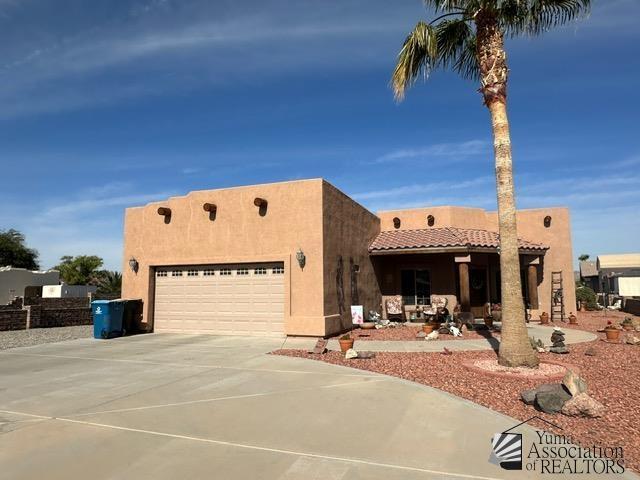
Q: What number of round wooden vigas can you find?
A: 6